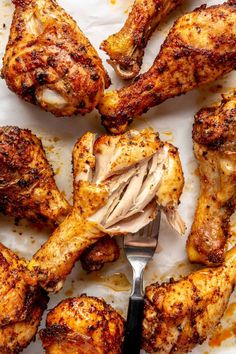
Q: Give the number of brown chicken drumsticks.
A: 9